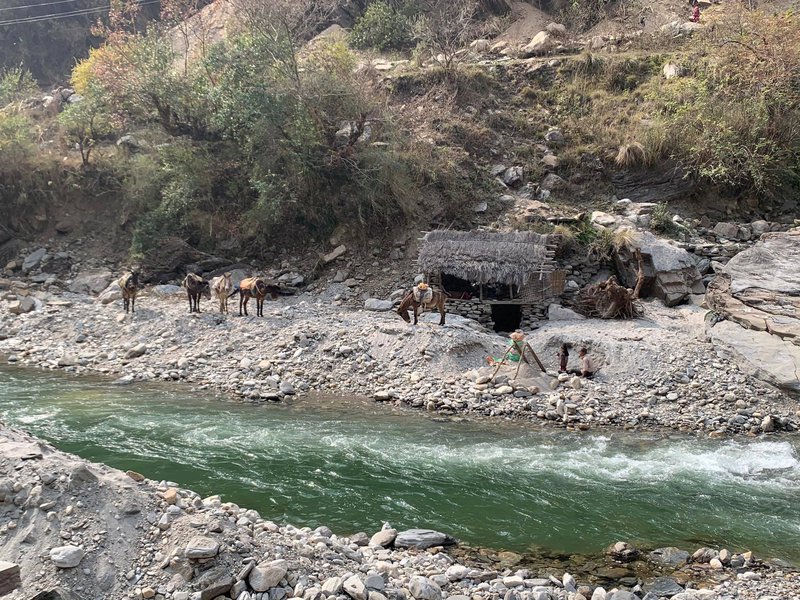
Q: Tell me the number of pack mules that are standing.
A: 5